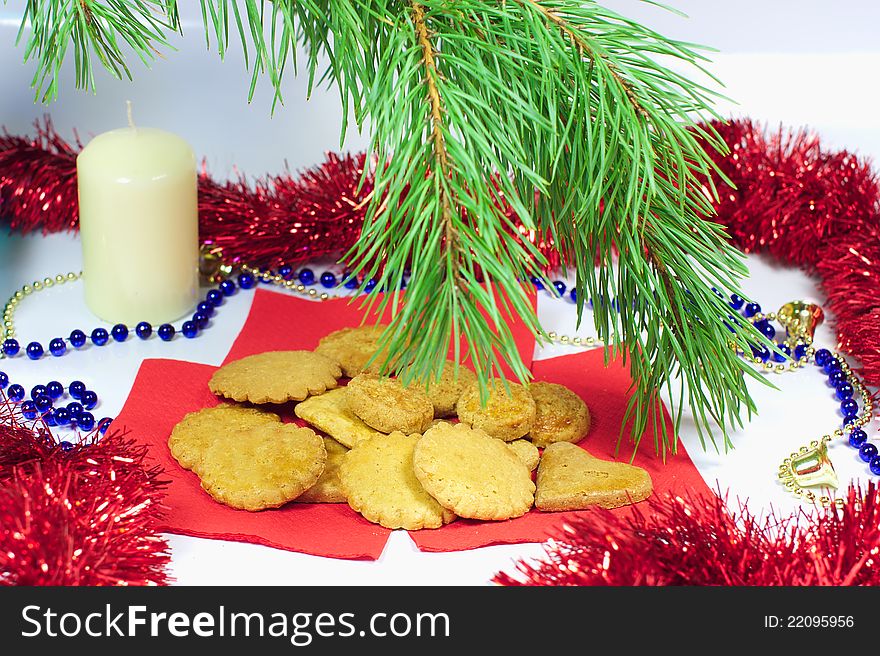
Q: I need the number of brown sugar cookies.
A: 14